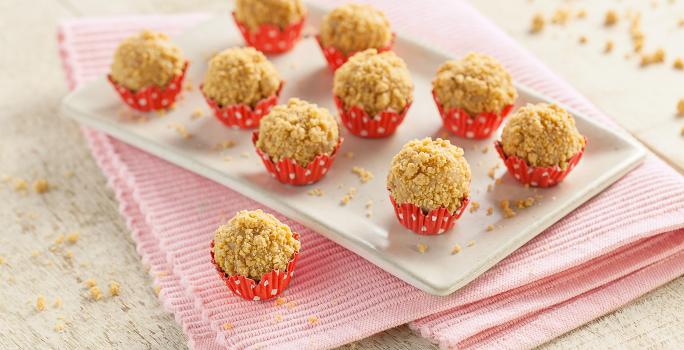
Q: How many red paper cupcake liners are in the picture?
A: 10